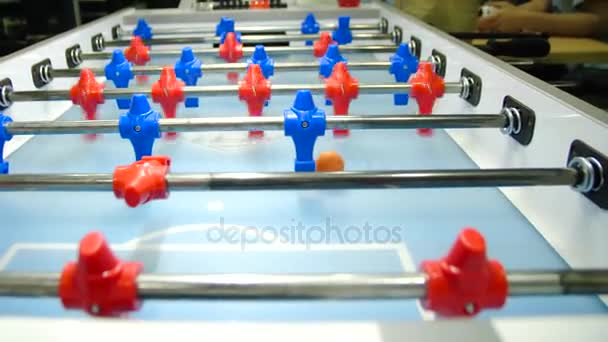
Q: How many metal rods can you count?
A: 8